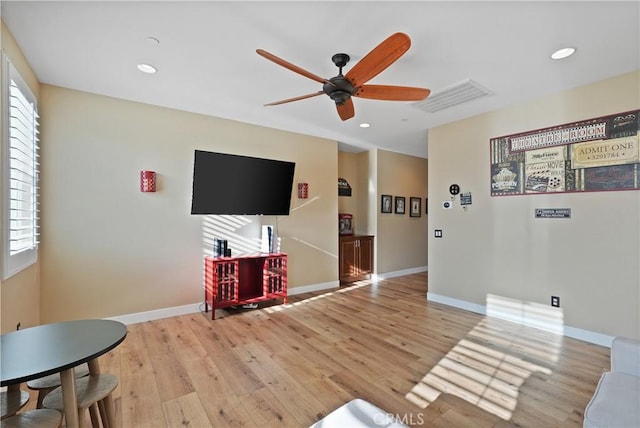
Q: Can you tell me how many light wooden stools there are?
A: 4